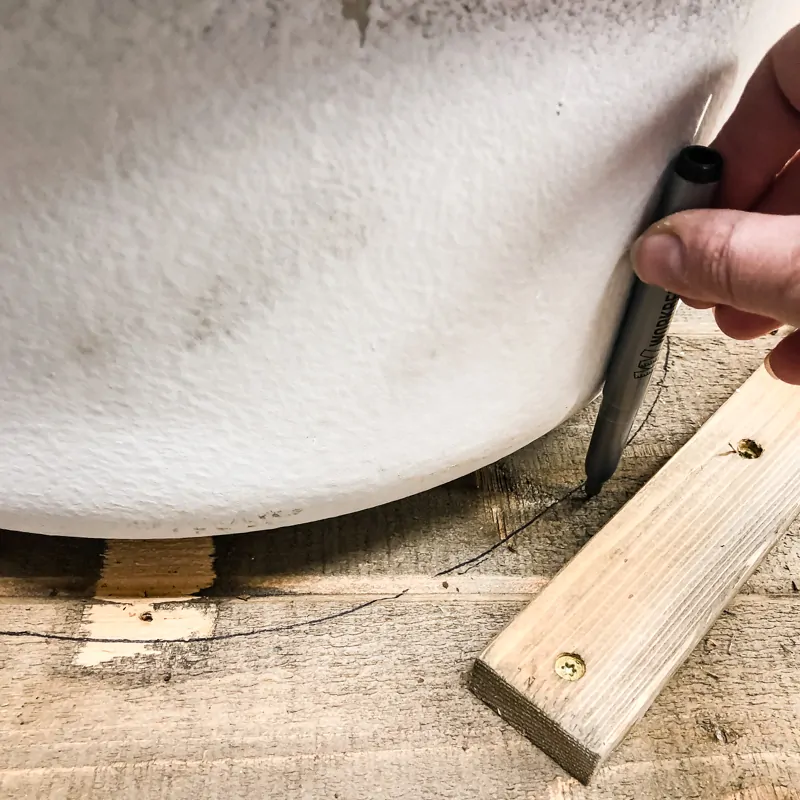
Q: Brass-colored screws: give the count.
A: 2